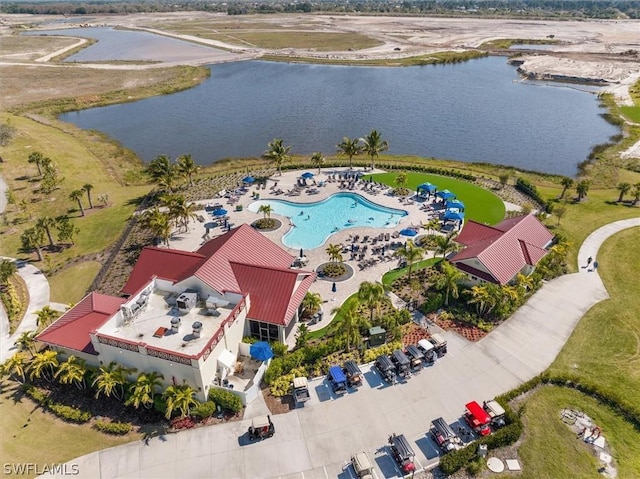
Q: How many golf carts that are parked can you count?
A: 13